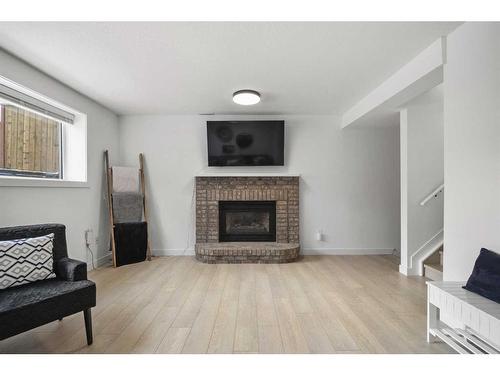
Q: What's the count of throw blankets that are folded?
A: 3